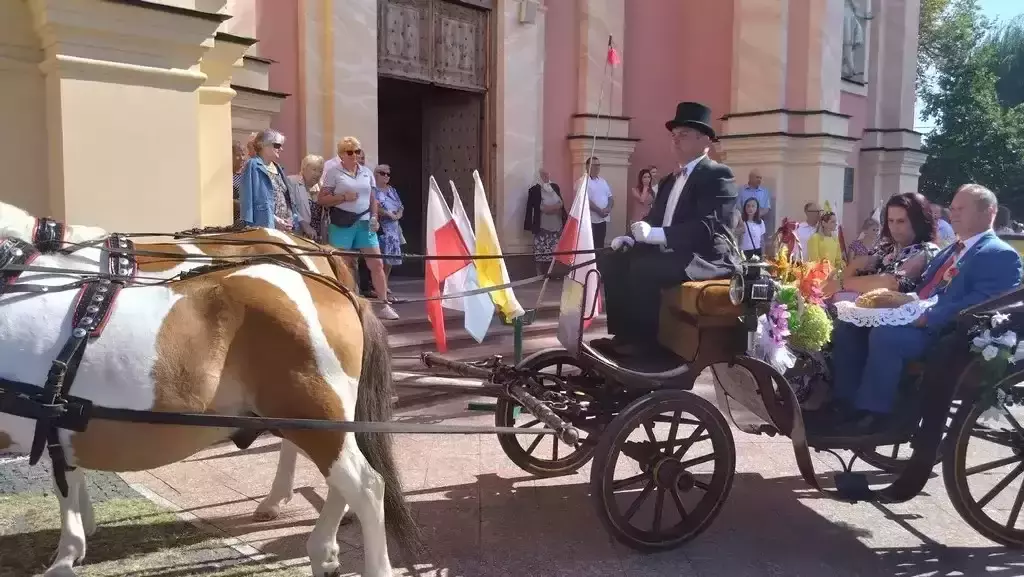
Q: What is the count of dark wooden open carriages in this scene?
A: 1